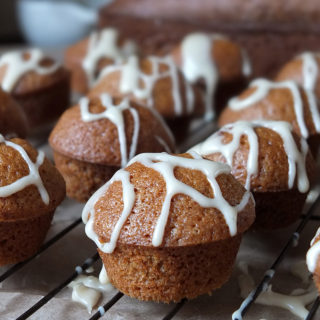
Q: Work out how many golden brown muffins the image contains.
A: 12